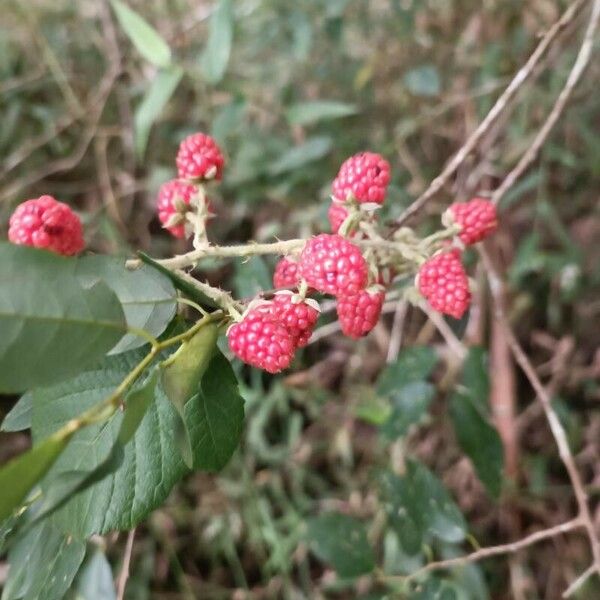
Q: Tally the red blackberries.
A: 12